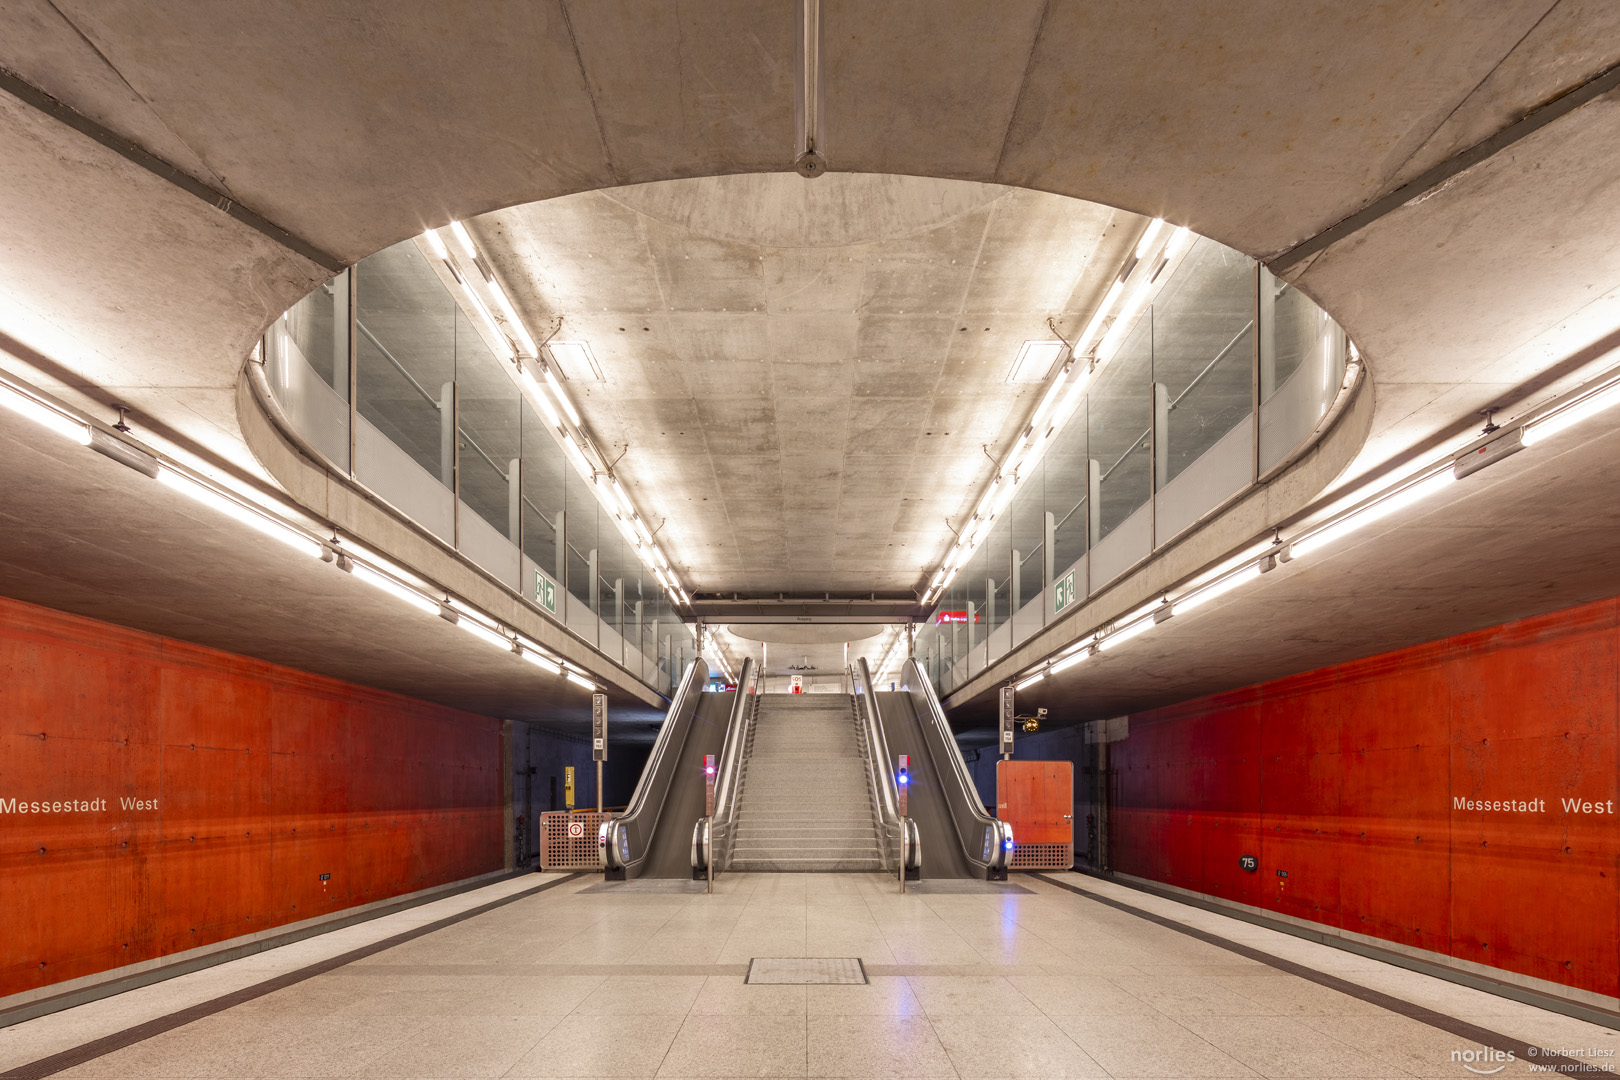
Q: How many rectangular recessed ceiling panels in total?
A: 2